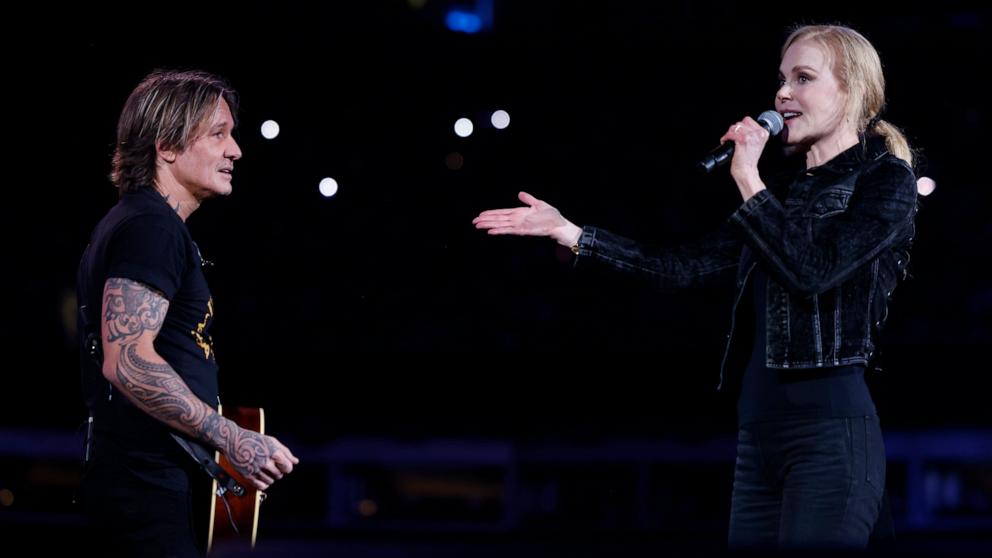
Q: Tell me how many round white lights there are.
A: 5